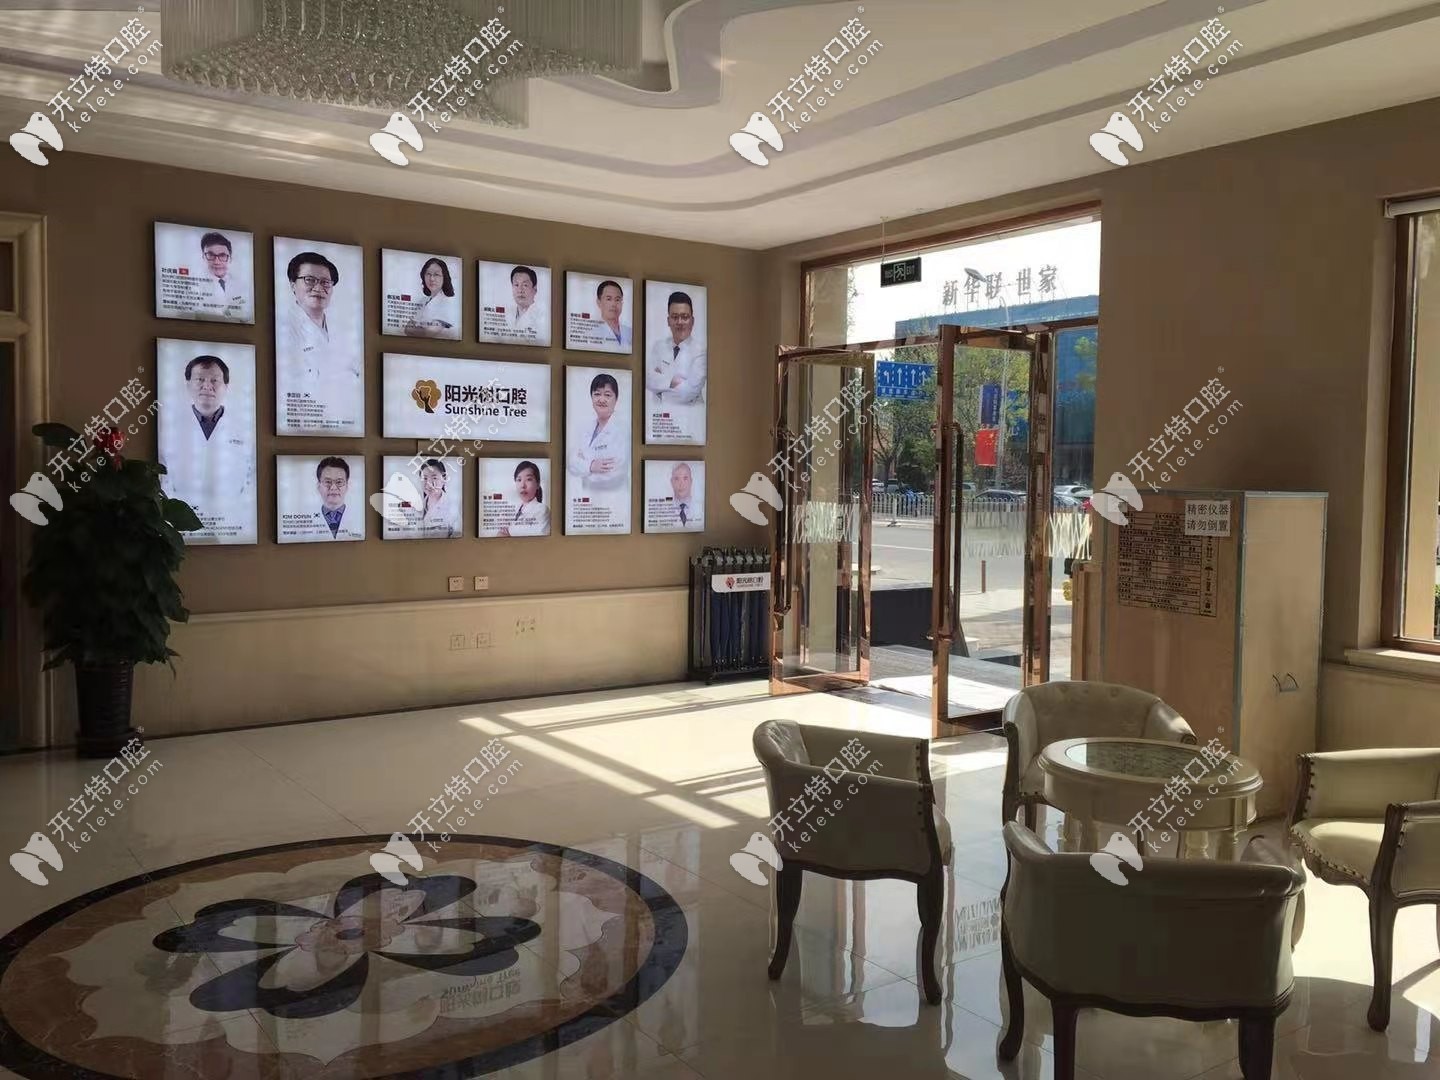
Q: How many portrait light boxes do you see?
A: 12